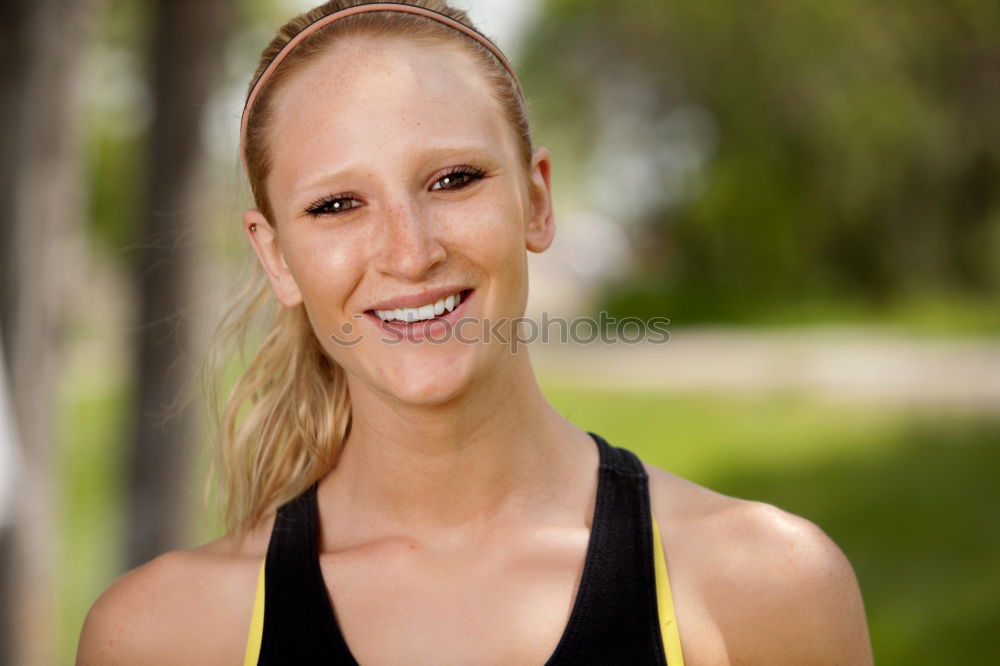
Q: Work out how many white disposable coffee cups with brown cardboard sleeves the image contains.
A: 0